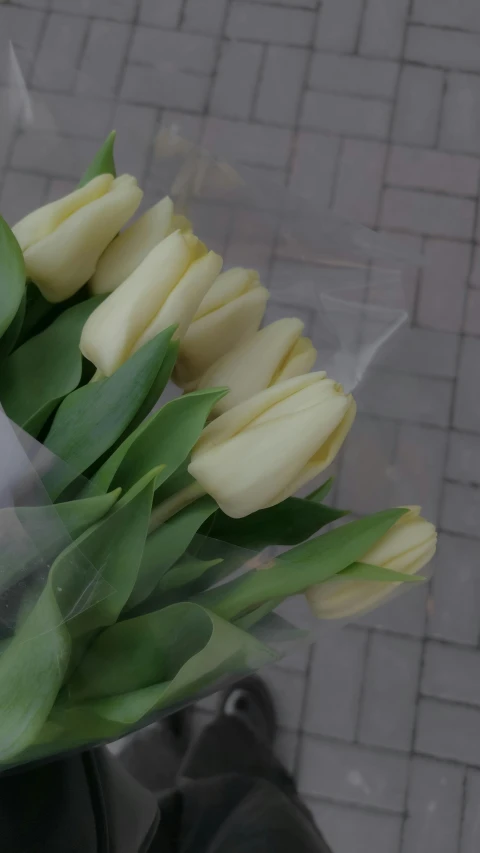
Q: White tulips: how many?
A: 7